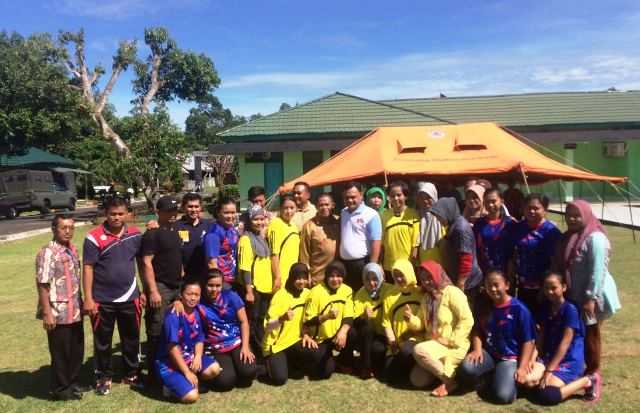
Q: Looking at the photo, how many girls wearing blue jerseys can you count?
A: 7